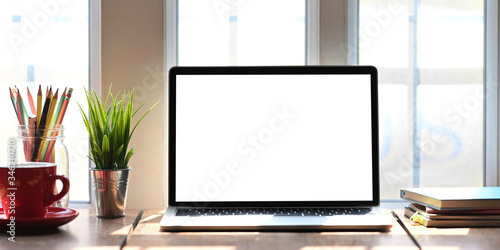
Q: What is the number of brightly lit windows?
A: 3